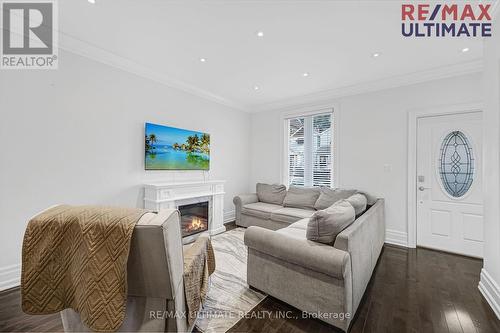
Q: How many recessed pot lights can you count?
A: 7